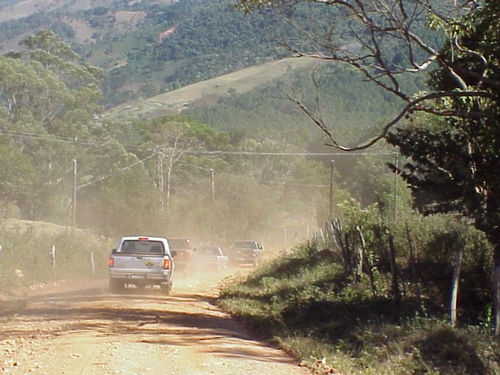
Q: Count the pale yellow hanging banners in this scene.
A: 0